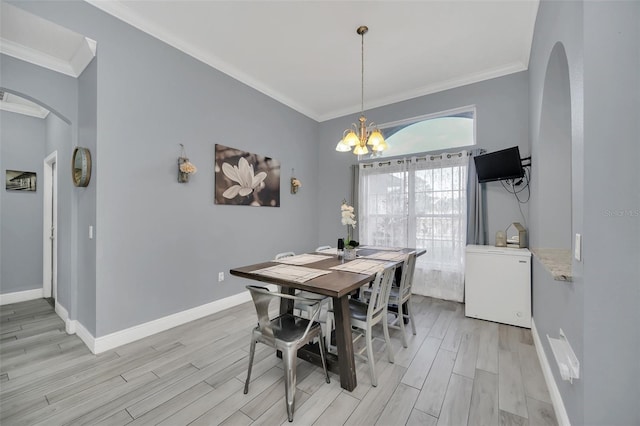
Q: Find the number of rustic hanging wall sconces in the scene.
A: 2